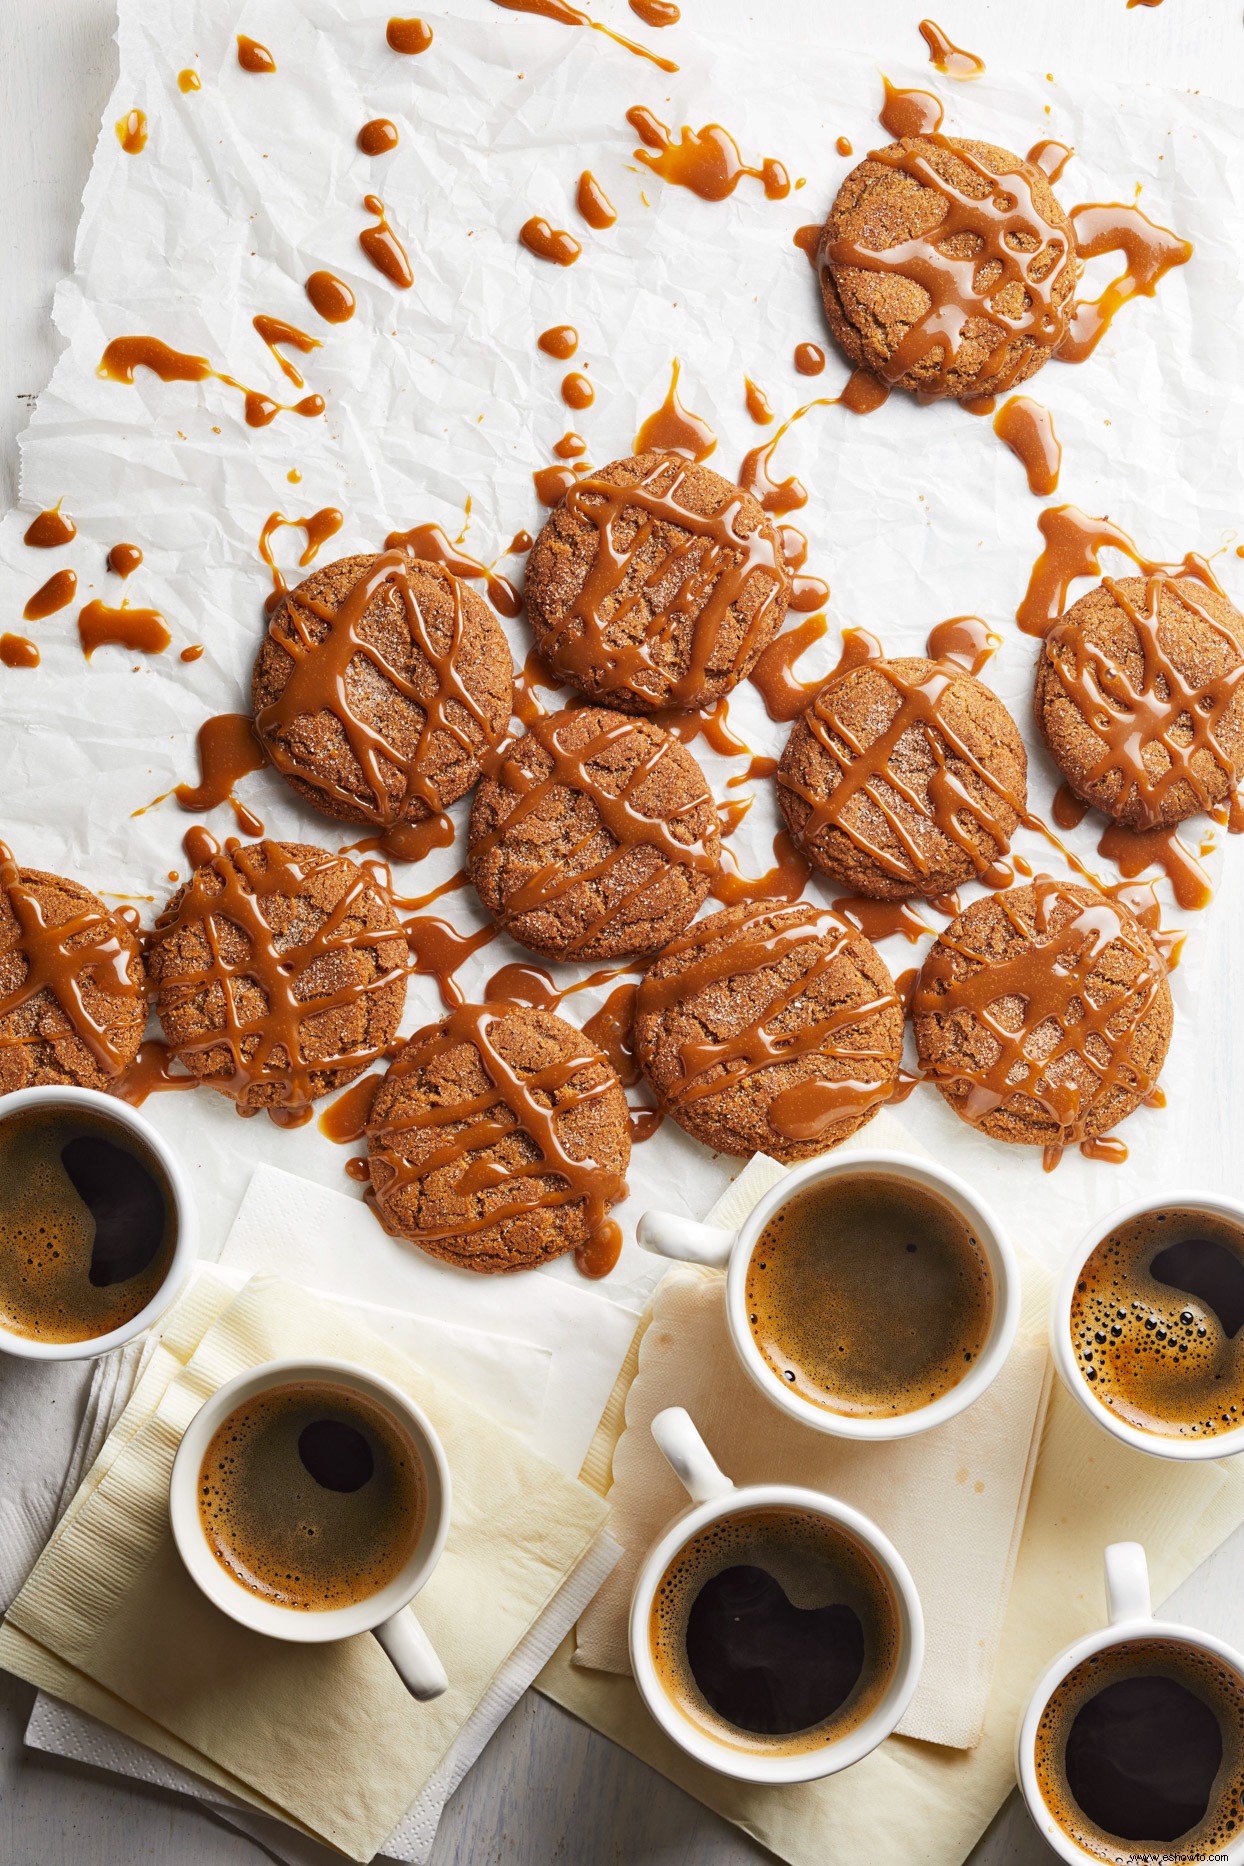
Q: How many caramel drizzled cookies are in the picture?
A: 11